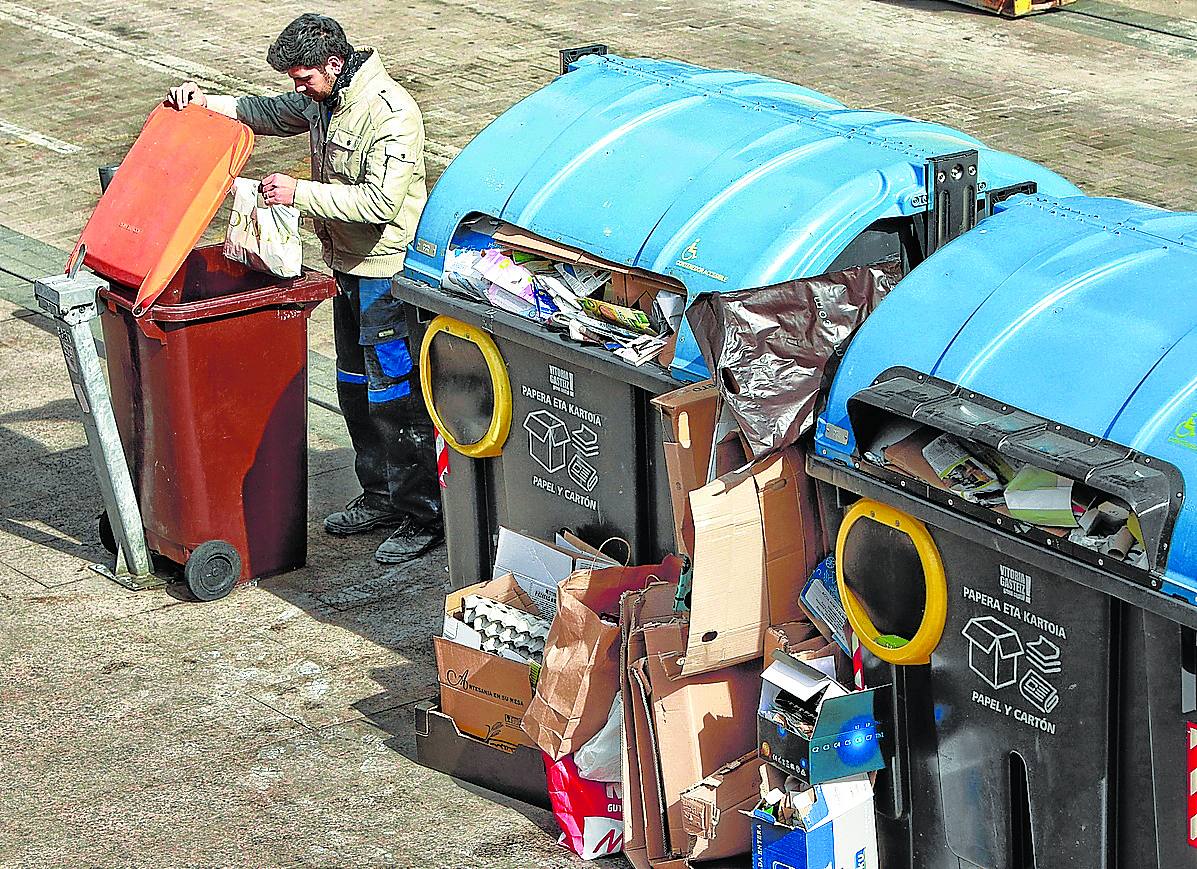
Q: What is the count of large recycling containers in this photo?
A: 2